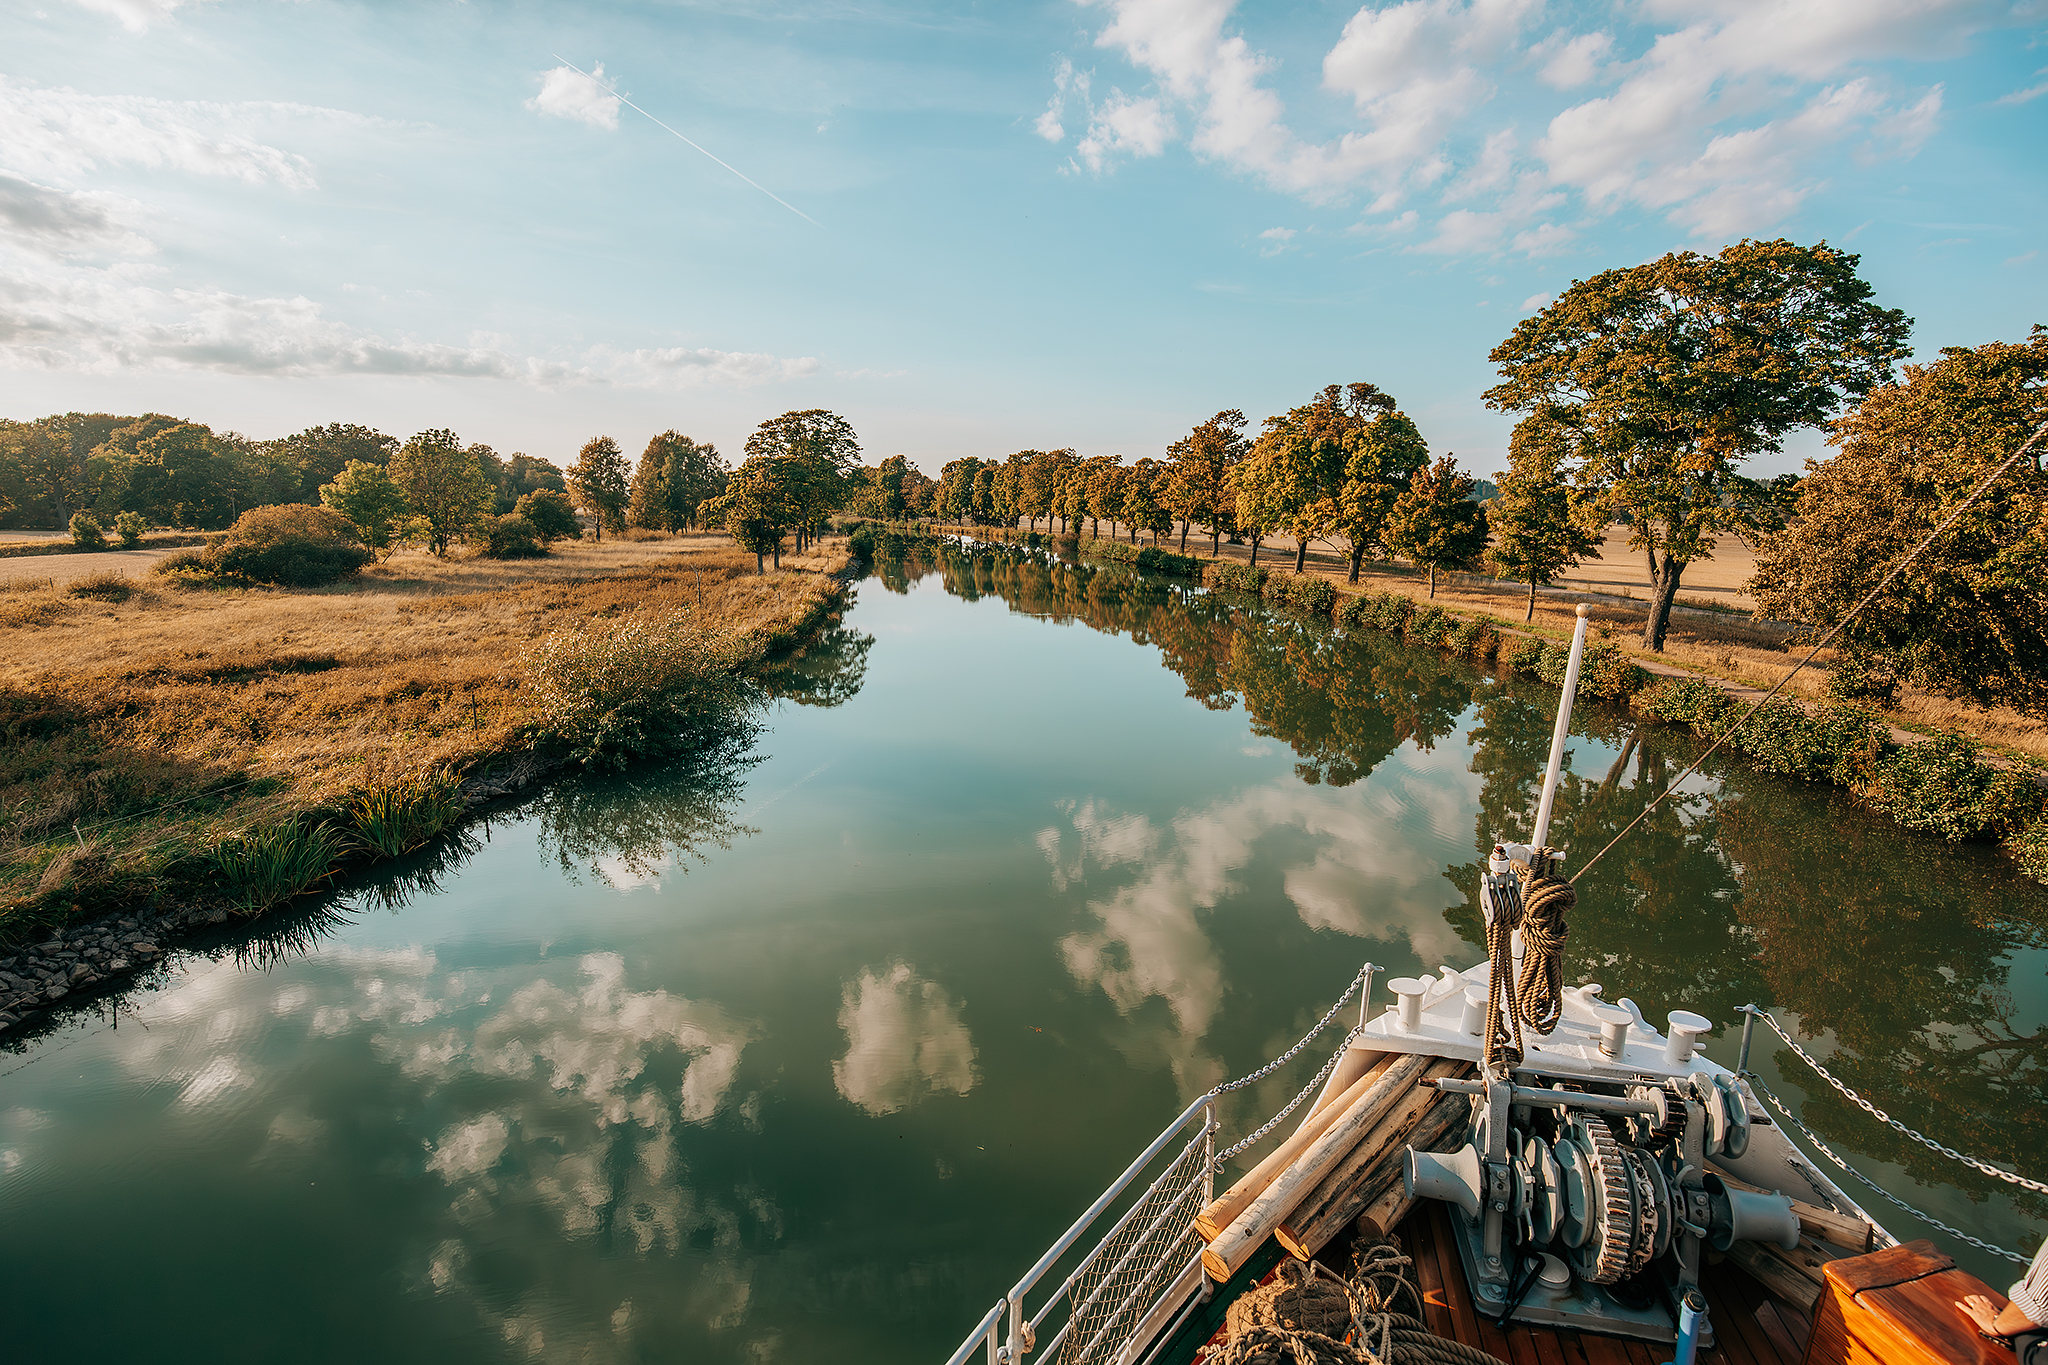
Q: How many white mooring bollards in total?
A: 4